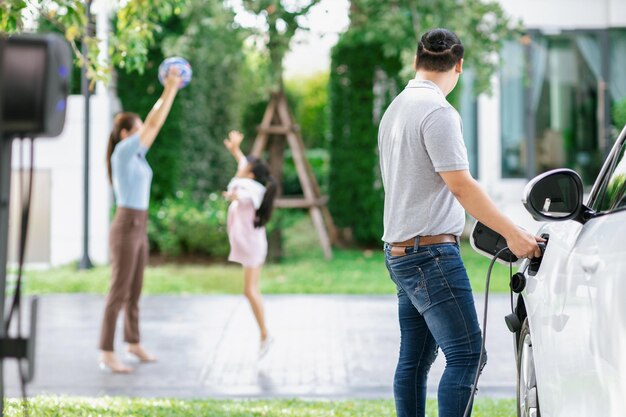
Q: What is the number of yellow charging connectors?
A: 0